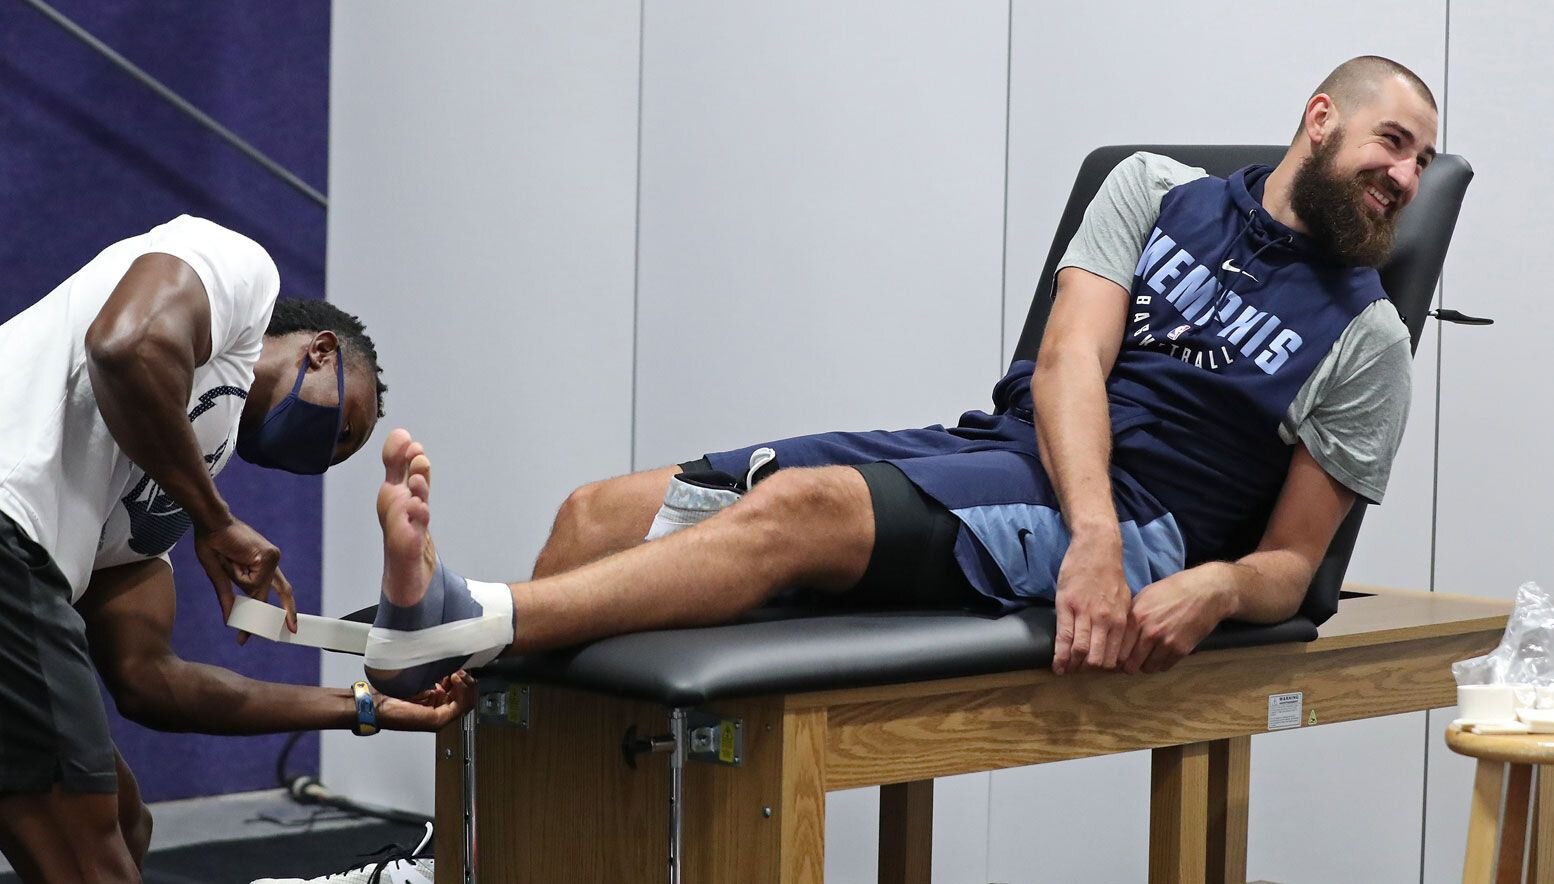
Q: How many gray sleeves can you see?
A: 2